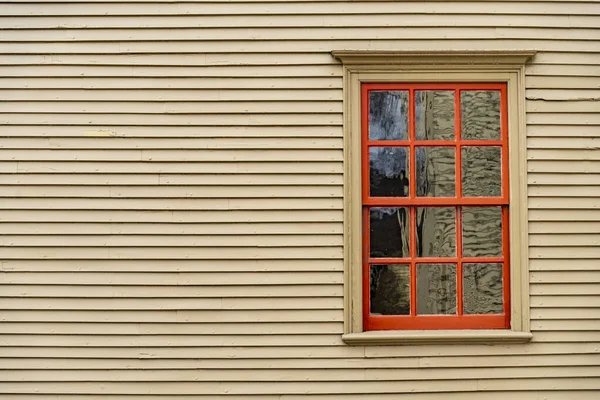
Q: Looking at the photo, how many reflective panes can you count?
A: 12